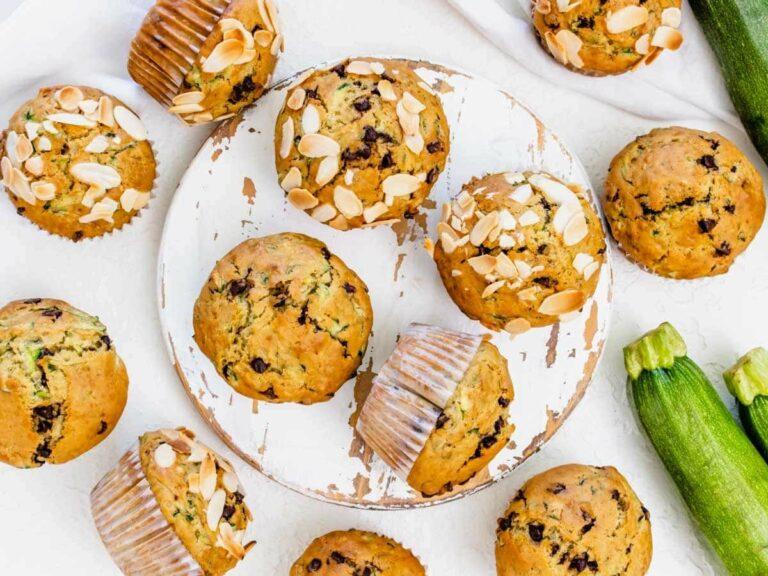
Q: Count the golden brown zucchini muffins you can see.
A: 12